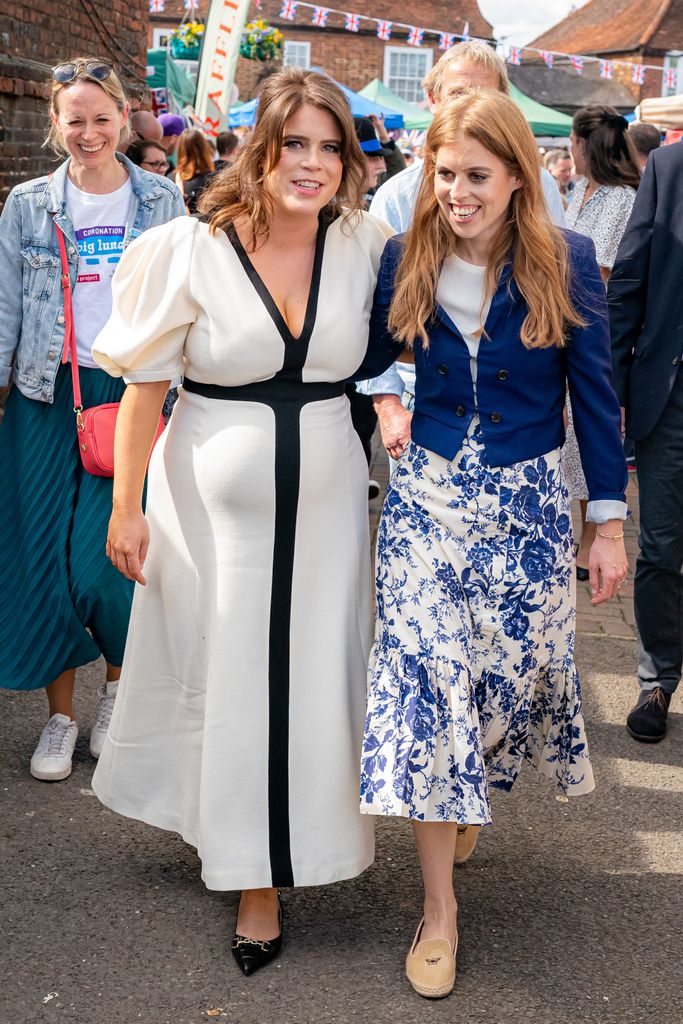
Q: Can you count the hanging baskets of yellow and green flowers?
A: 2